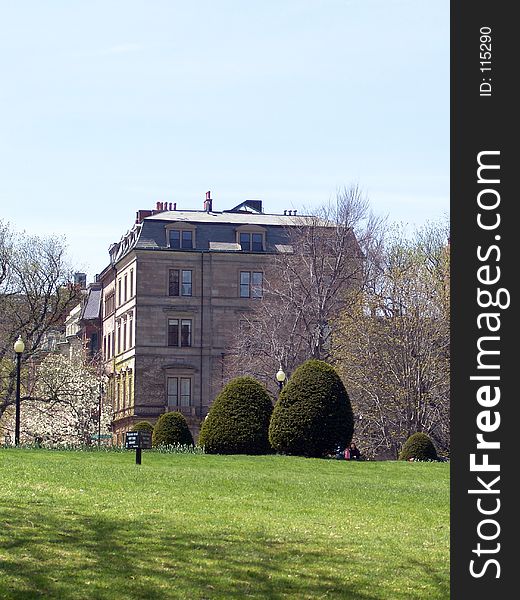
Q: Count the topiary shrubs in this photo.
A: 5